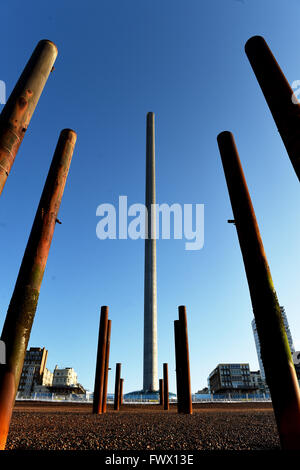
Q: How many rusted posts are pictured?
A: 12